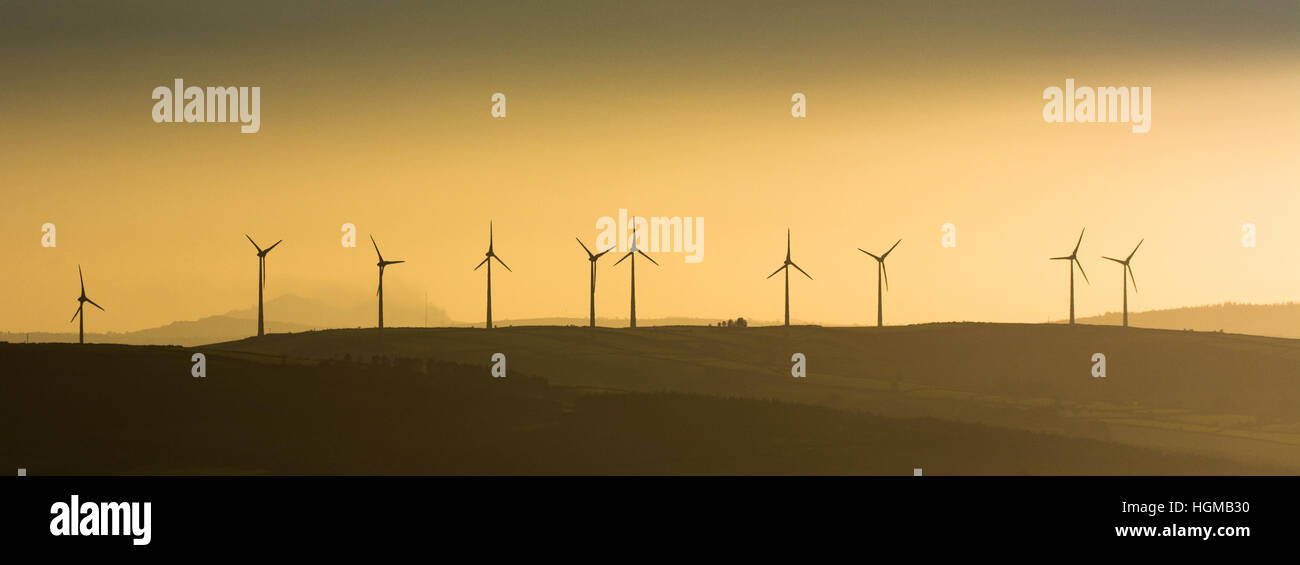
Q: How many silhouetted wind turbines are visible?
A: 10